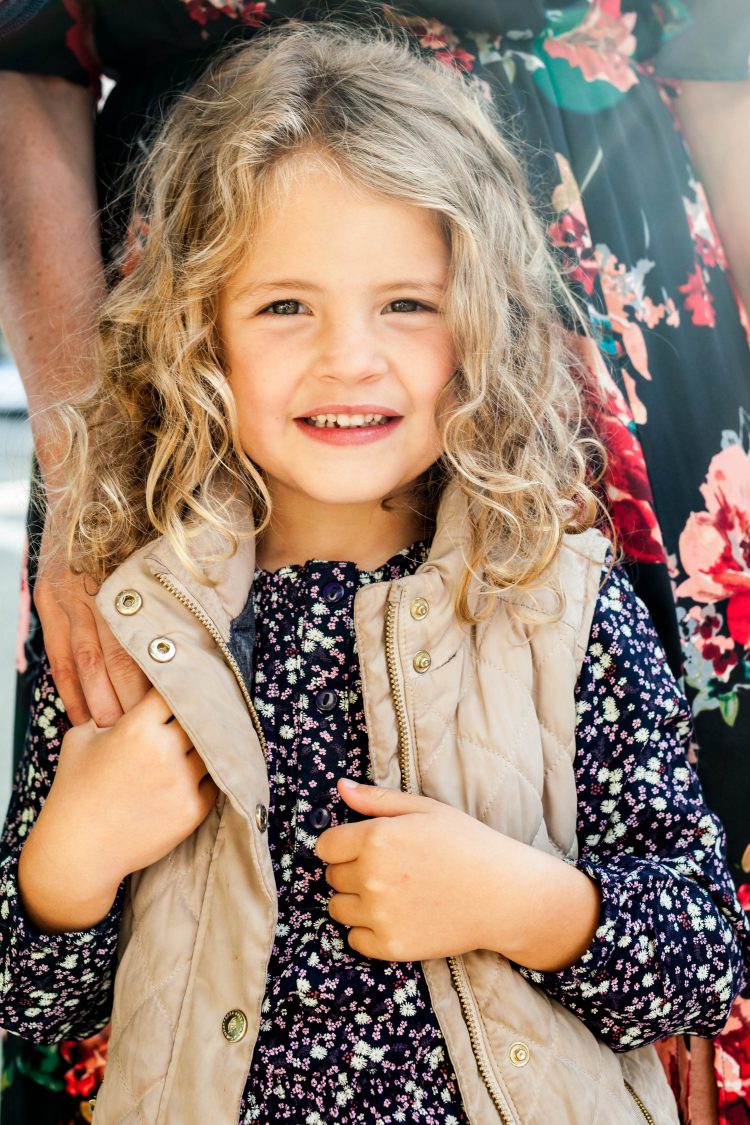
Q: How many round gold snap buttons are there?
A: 7